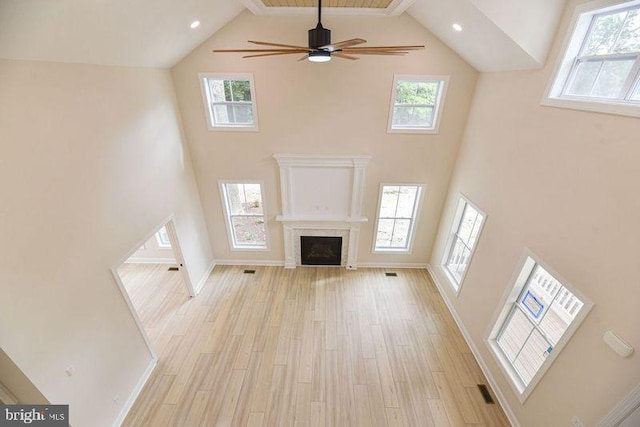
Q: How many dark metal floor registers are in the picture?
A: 4